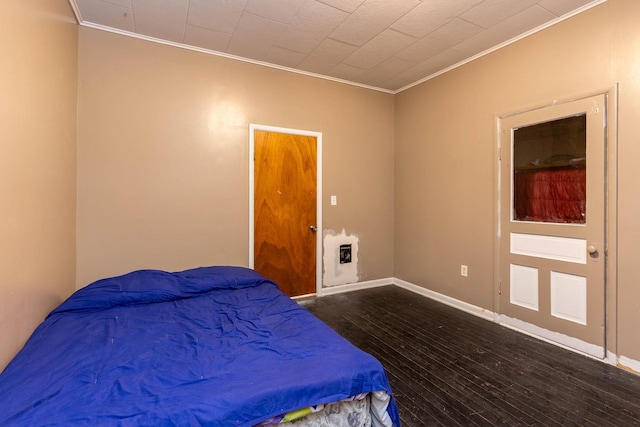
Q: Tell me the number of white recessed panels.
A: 3